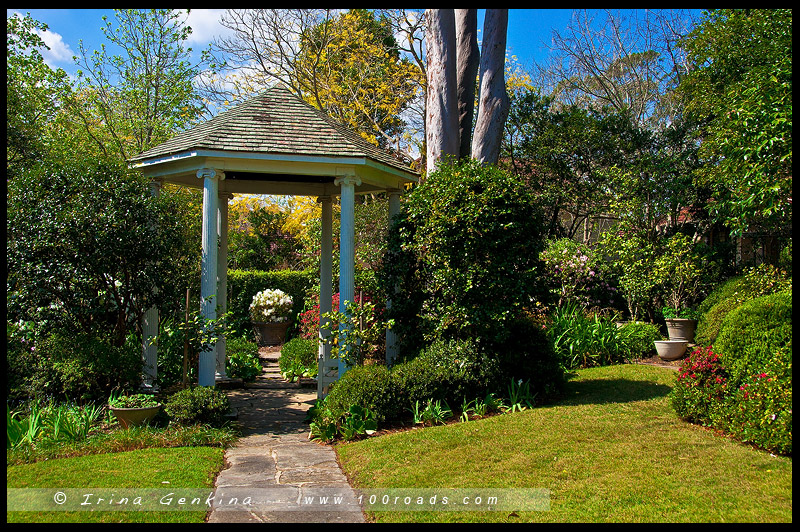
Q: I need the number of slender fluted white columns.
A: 6